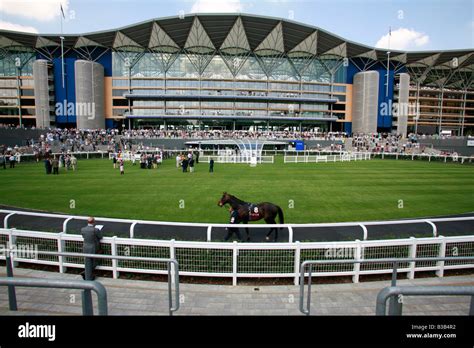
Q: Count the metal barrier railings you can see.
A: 4